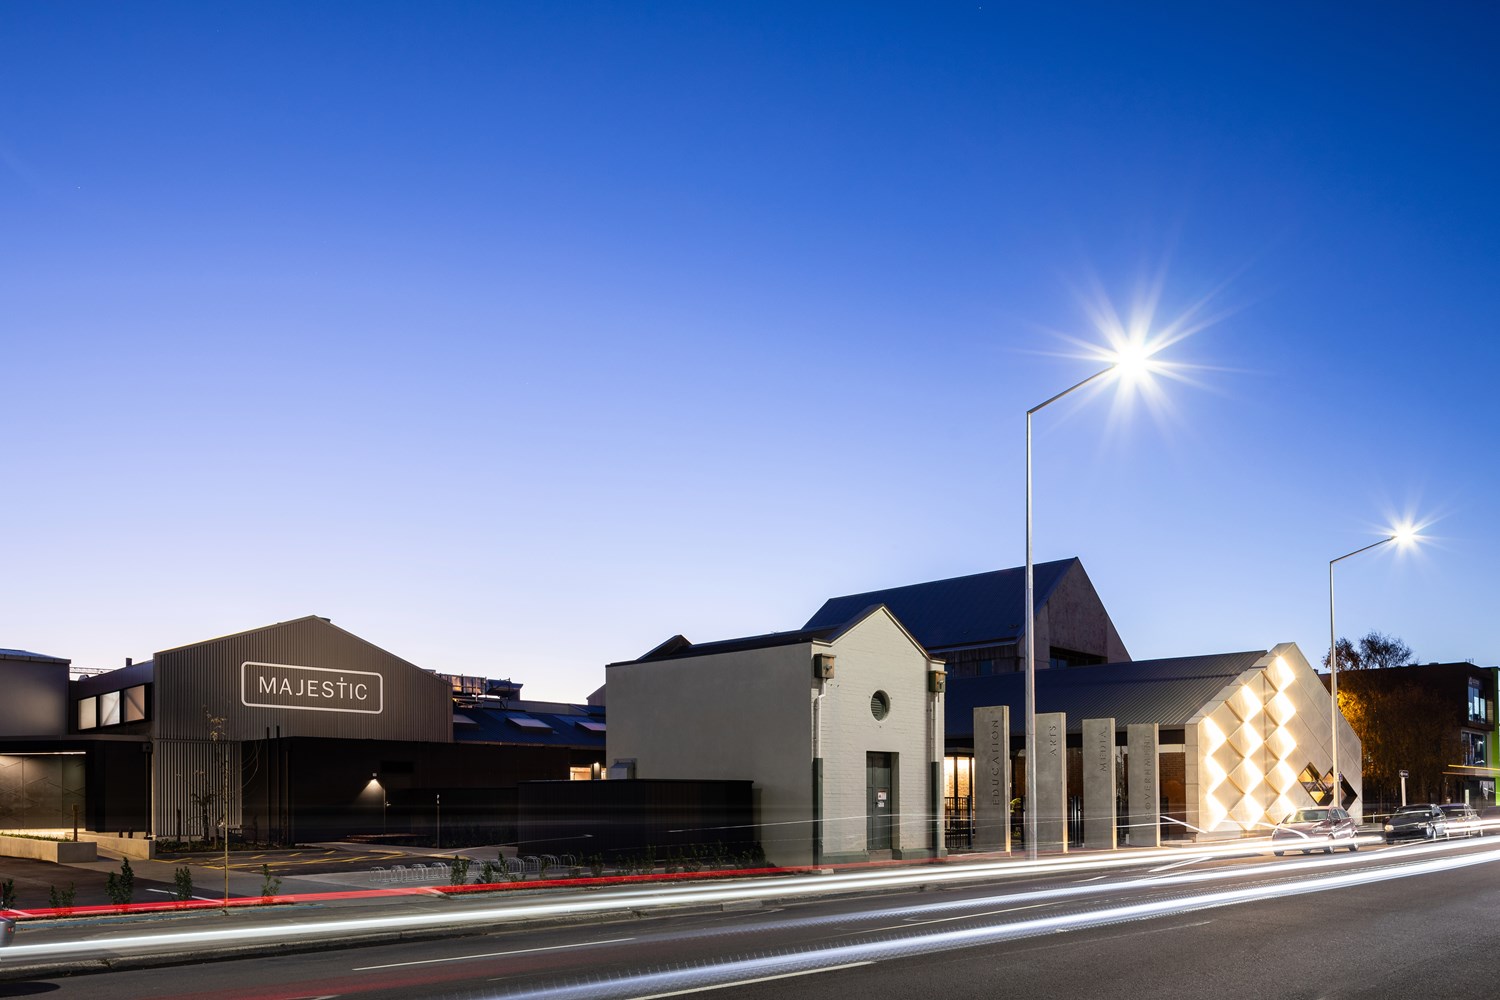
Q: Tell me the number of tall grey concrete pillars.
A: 4